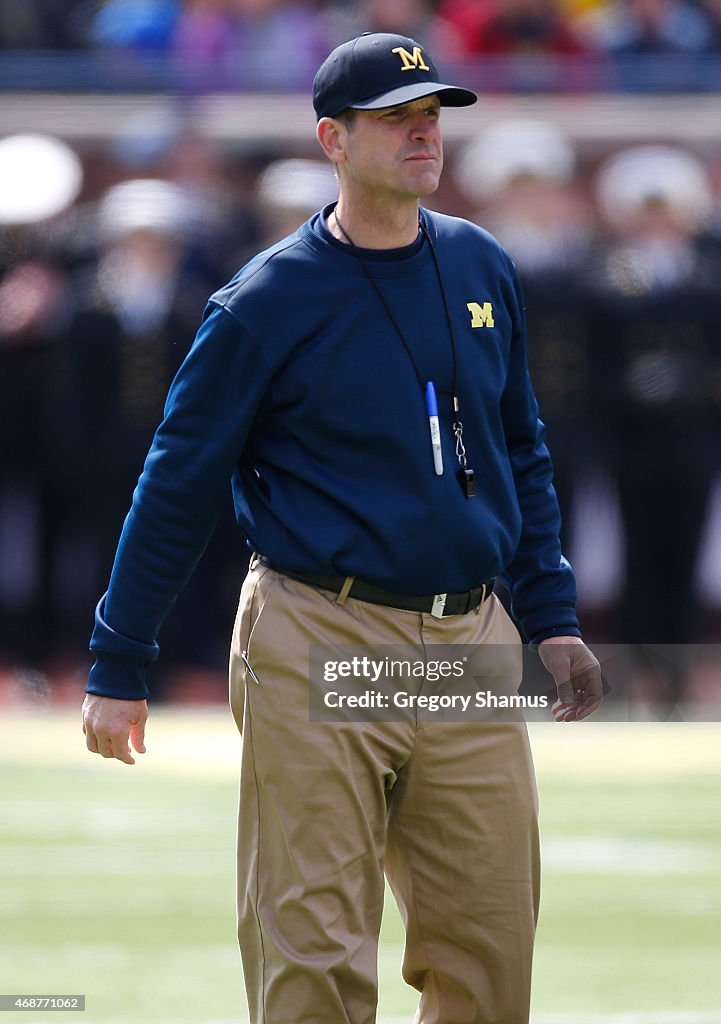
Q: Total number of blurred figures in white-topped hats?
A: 5